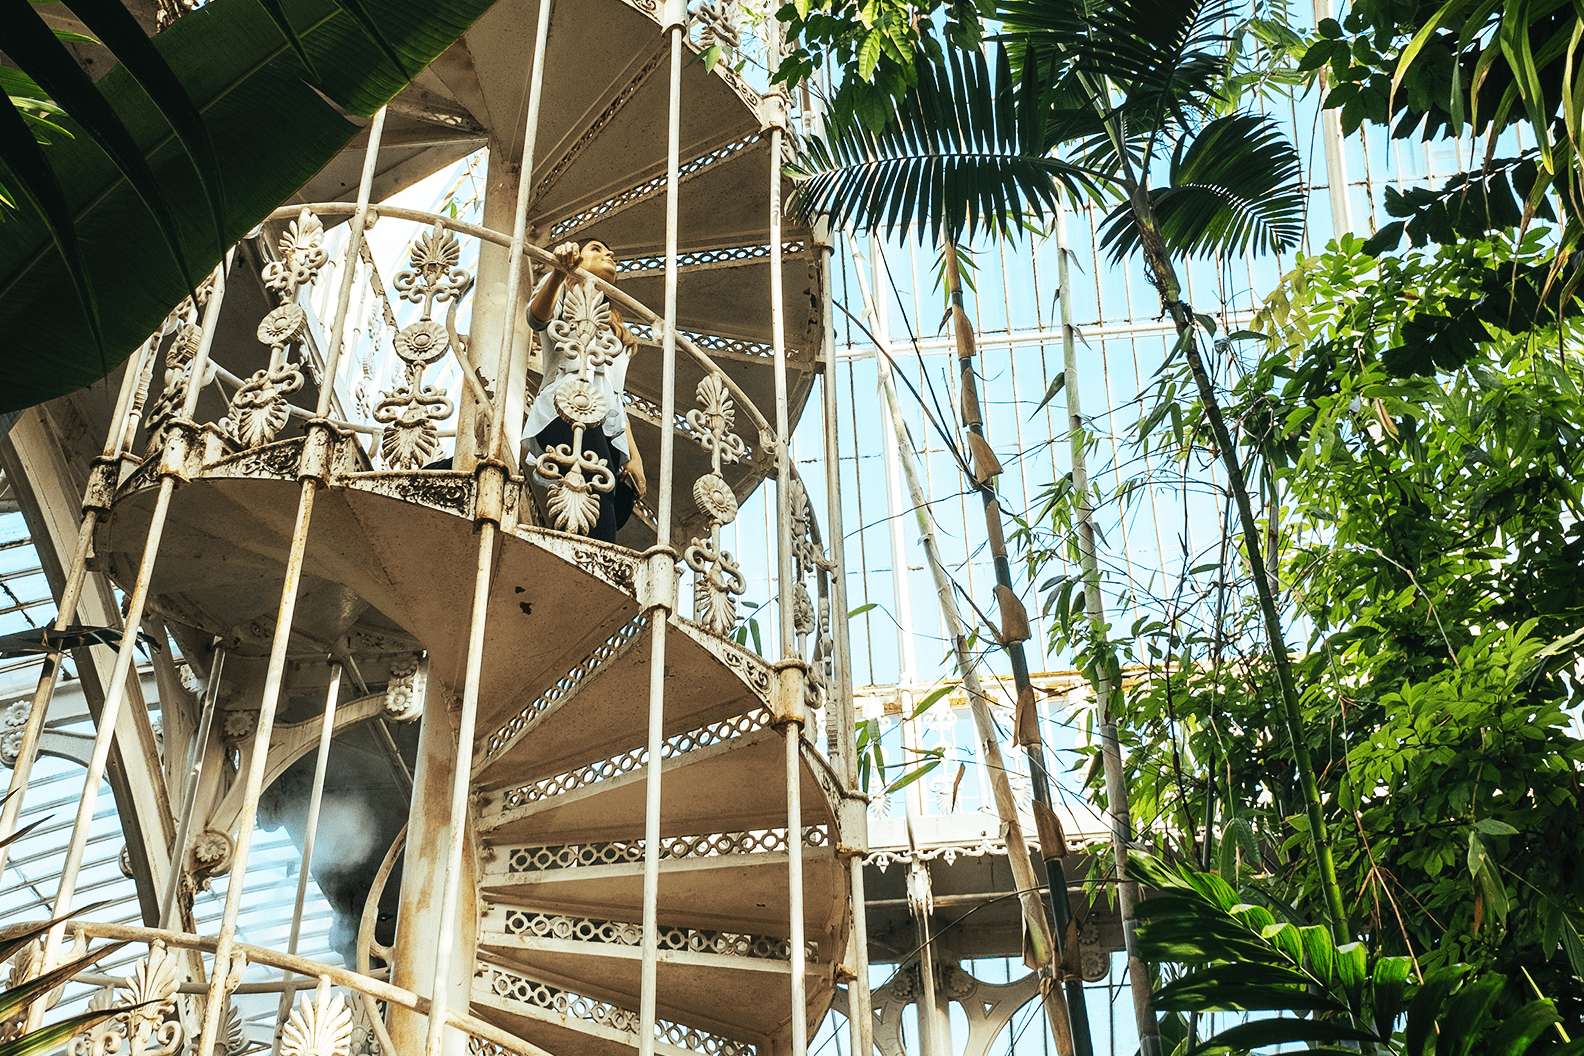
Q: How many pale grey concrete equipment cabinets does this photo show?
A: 0